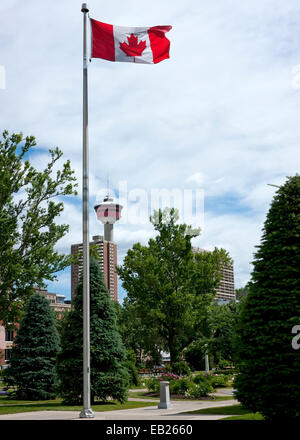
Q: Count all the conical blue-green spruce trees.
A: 2